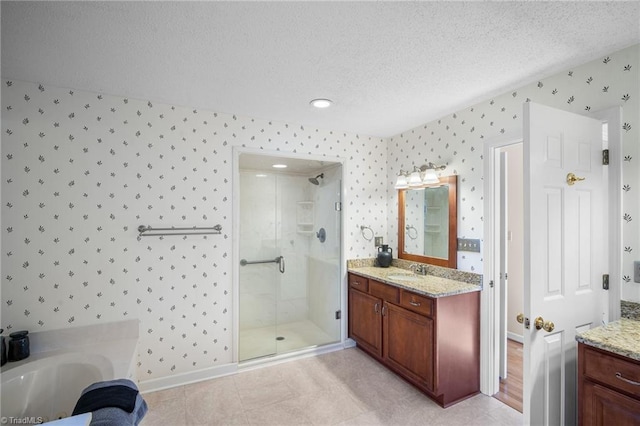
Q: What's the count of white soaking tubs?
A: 1